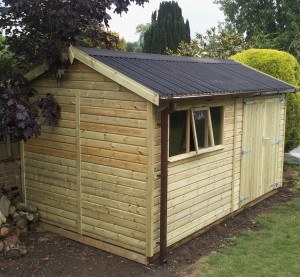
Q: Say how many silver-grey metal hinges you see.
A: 6